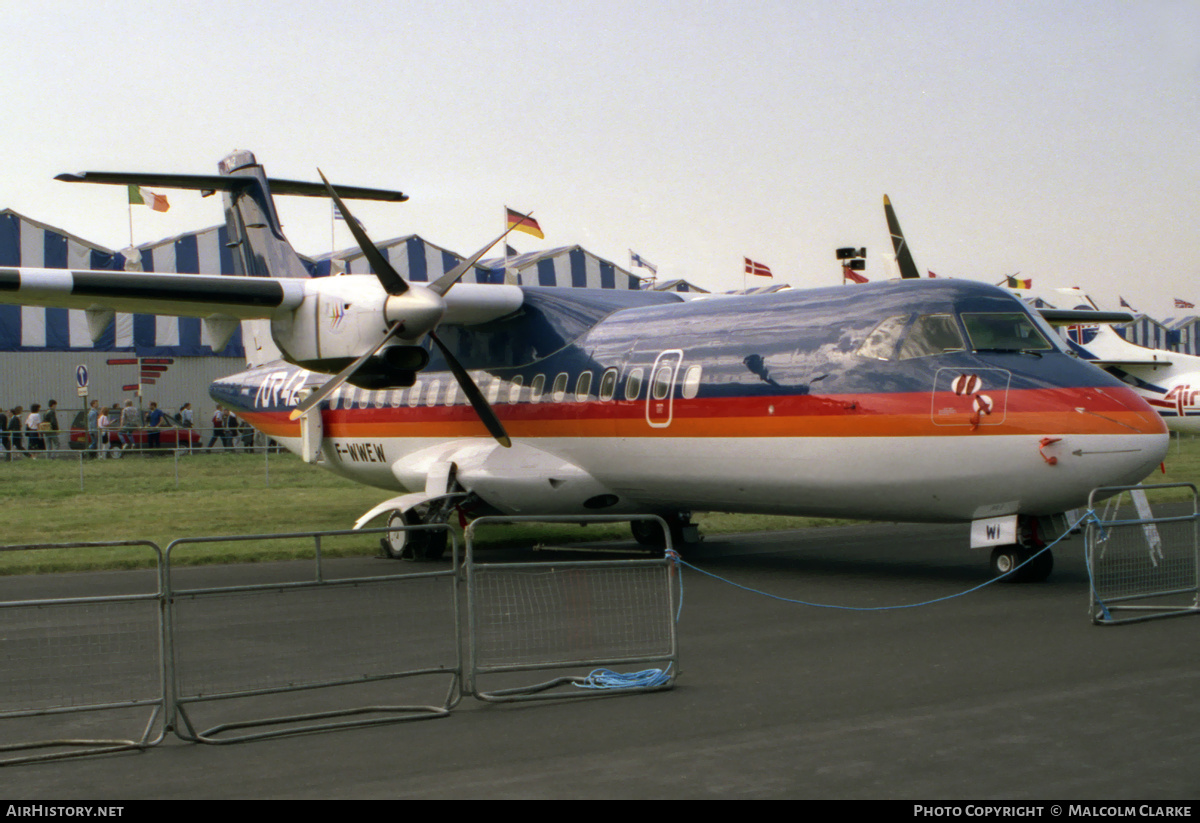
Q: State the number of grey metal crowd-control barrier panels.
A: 4